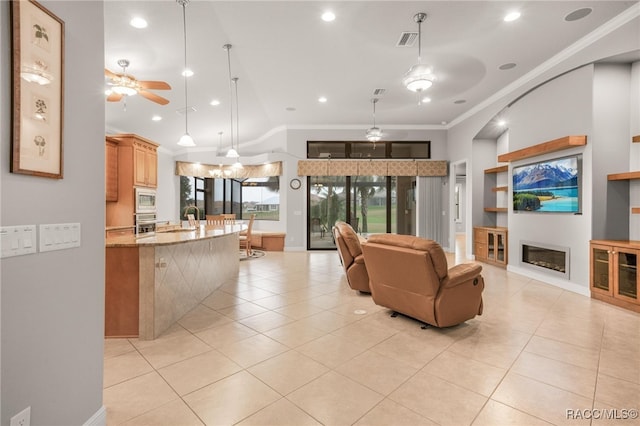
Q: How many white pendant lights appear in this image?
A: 3